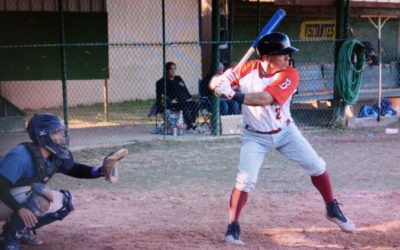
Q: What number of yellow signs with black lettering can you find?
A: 1